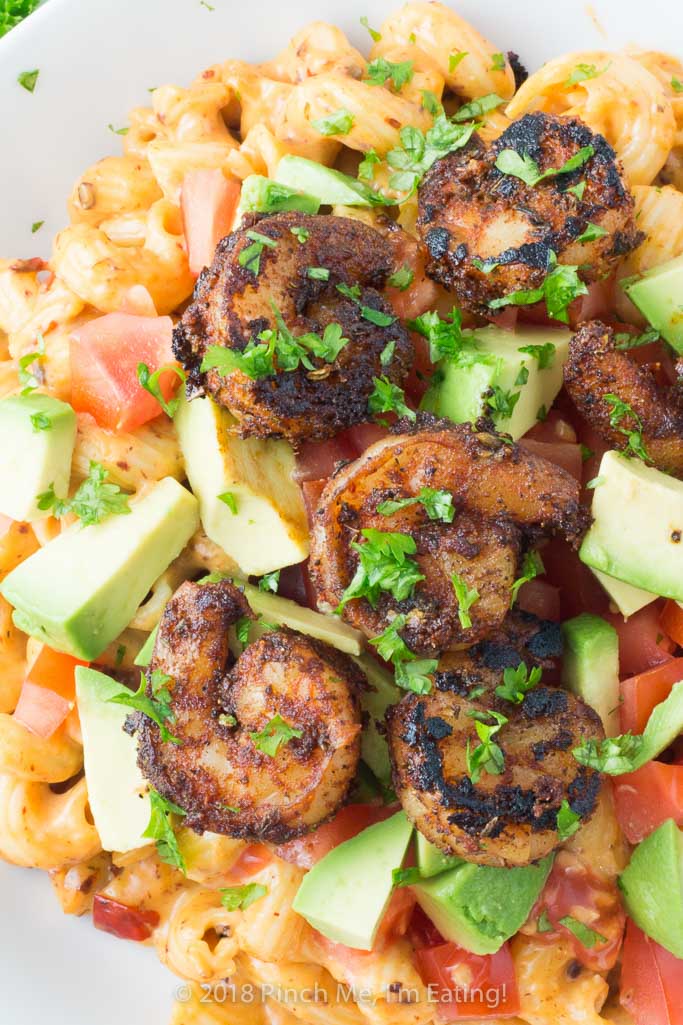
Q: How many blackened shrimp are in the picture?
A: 6